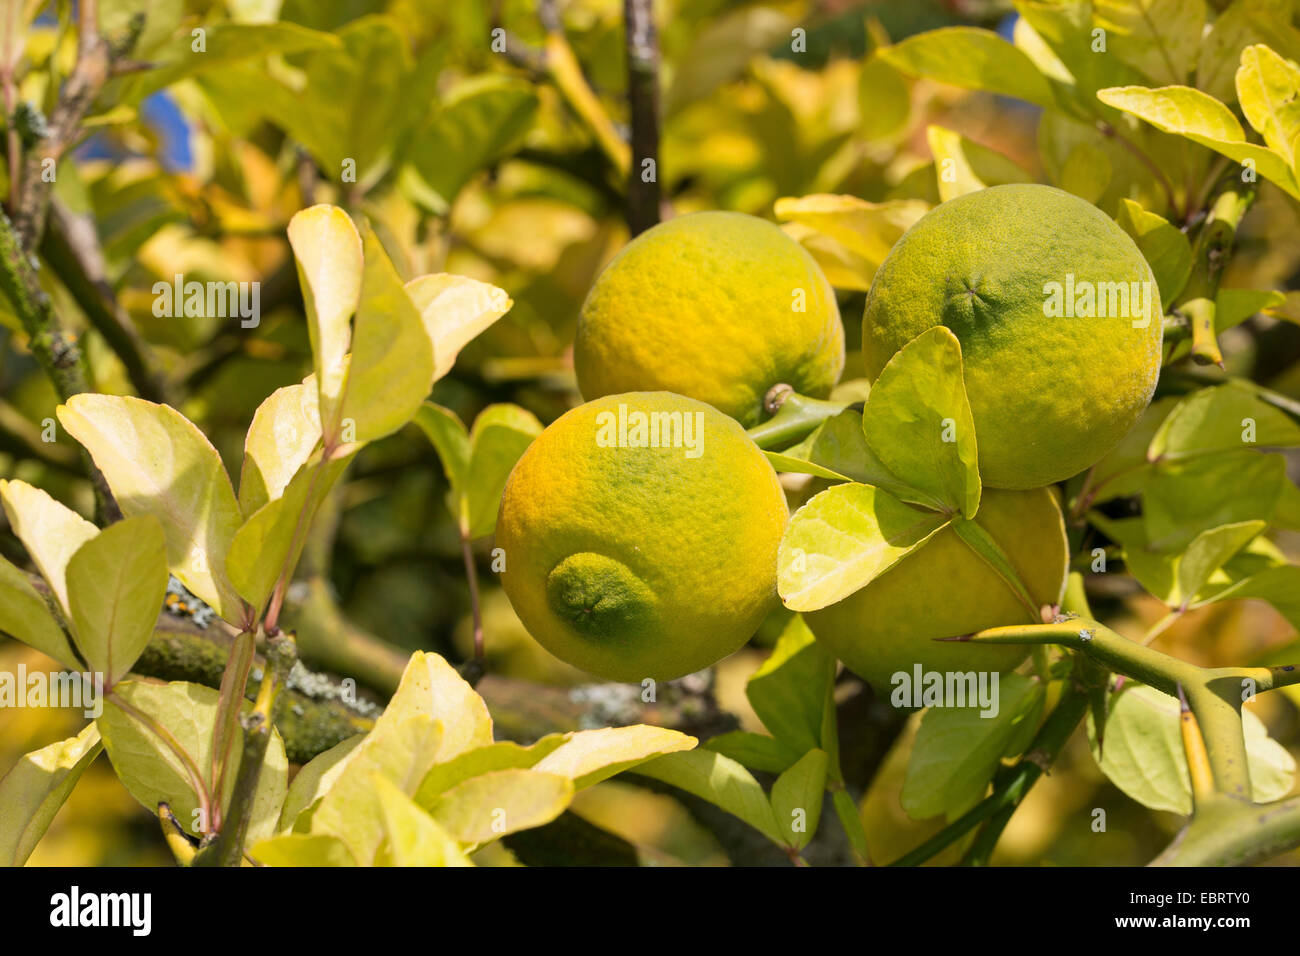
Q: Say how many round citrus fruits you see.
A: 4